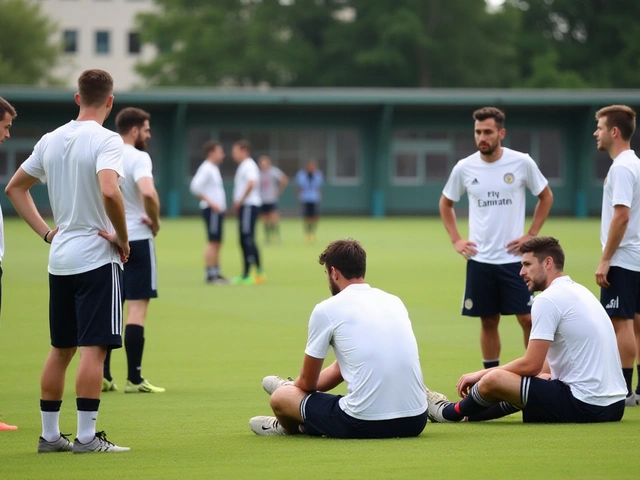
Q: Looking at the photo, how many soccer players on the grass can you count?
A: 11